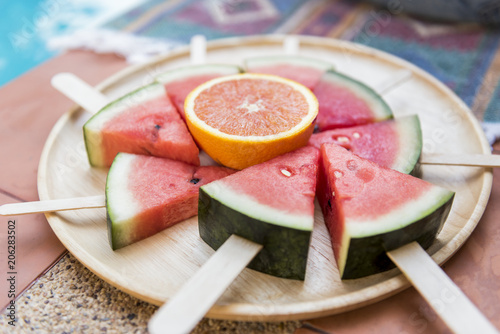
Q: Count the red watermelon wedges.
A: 8